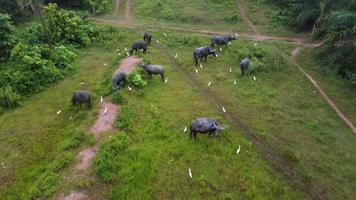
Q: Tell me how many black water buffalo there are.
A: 9